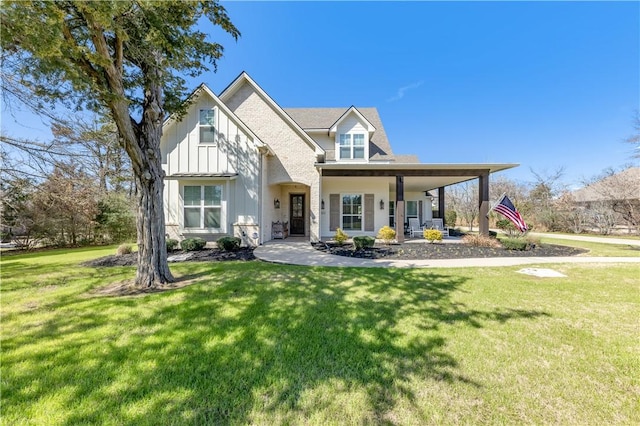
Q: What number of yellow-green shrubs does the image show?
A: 3